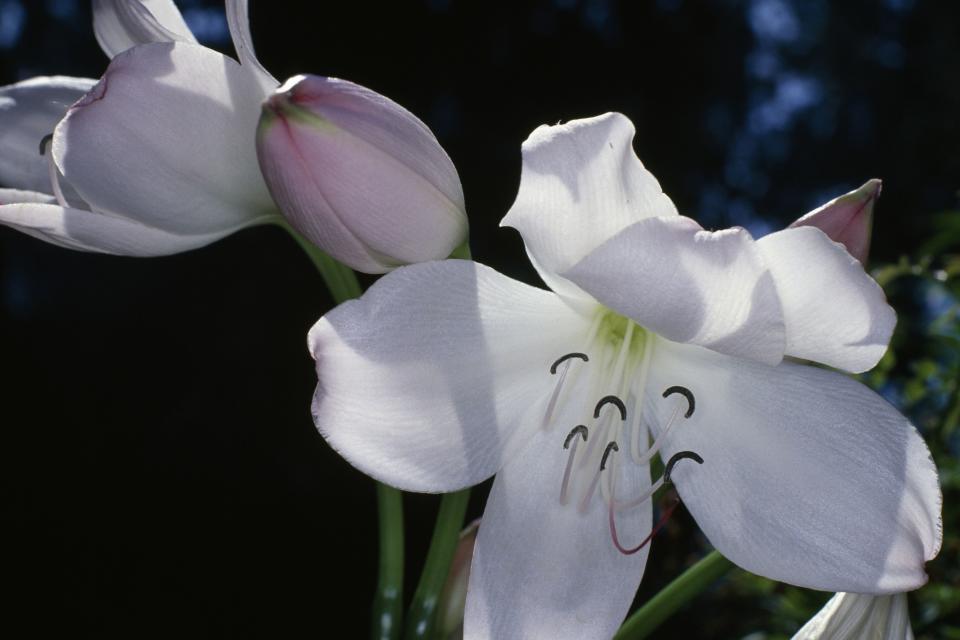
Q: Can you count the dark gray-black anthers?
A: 7